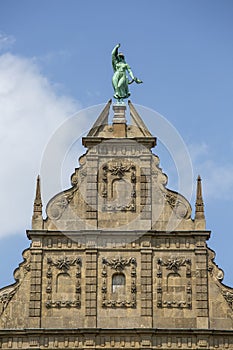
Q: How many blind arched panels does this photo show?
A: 3